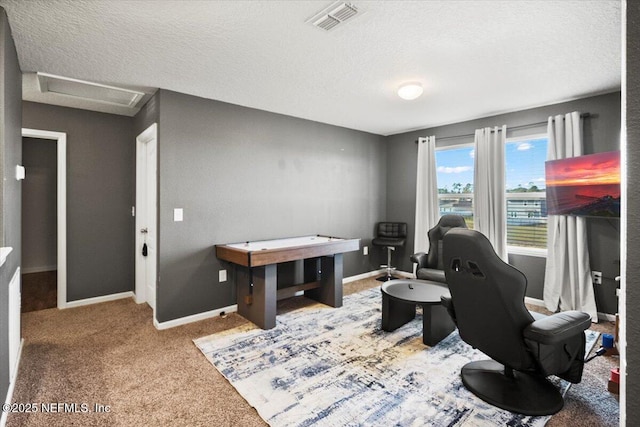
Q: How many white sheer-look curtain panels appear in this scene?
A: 3